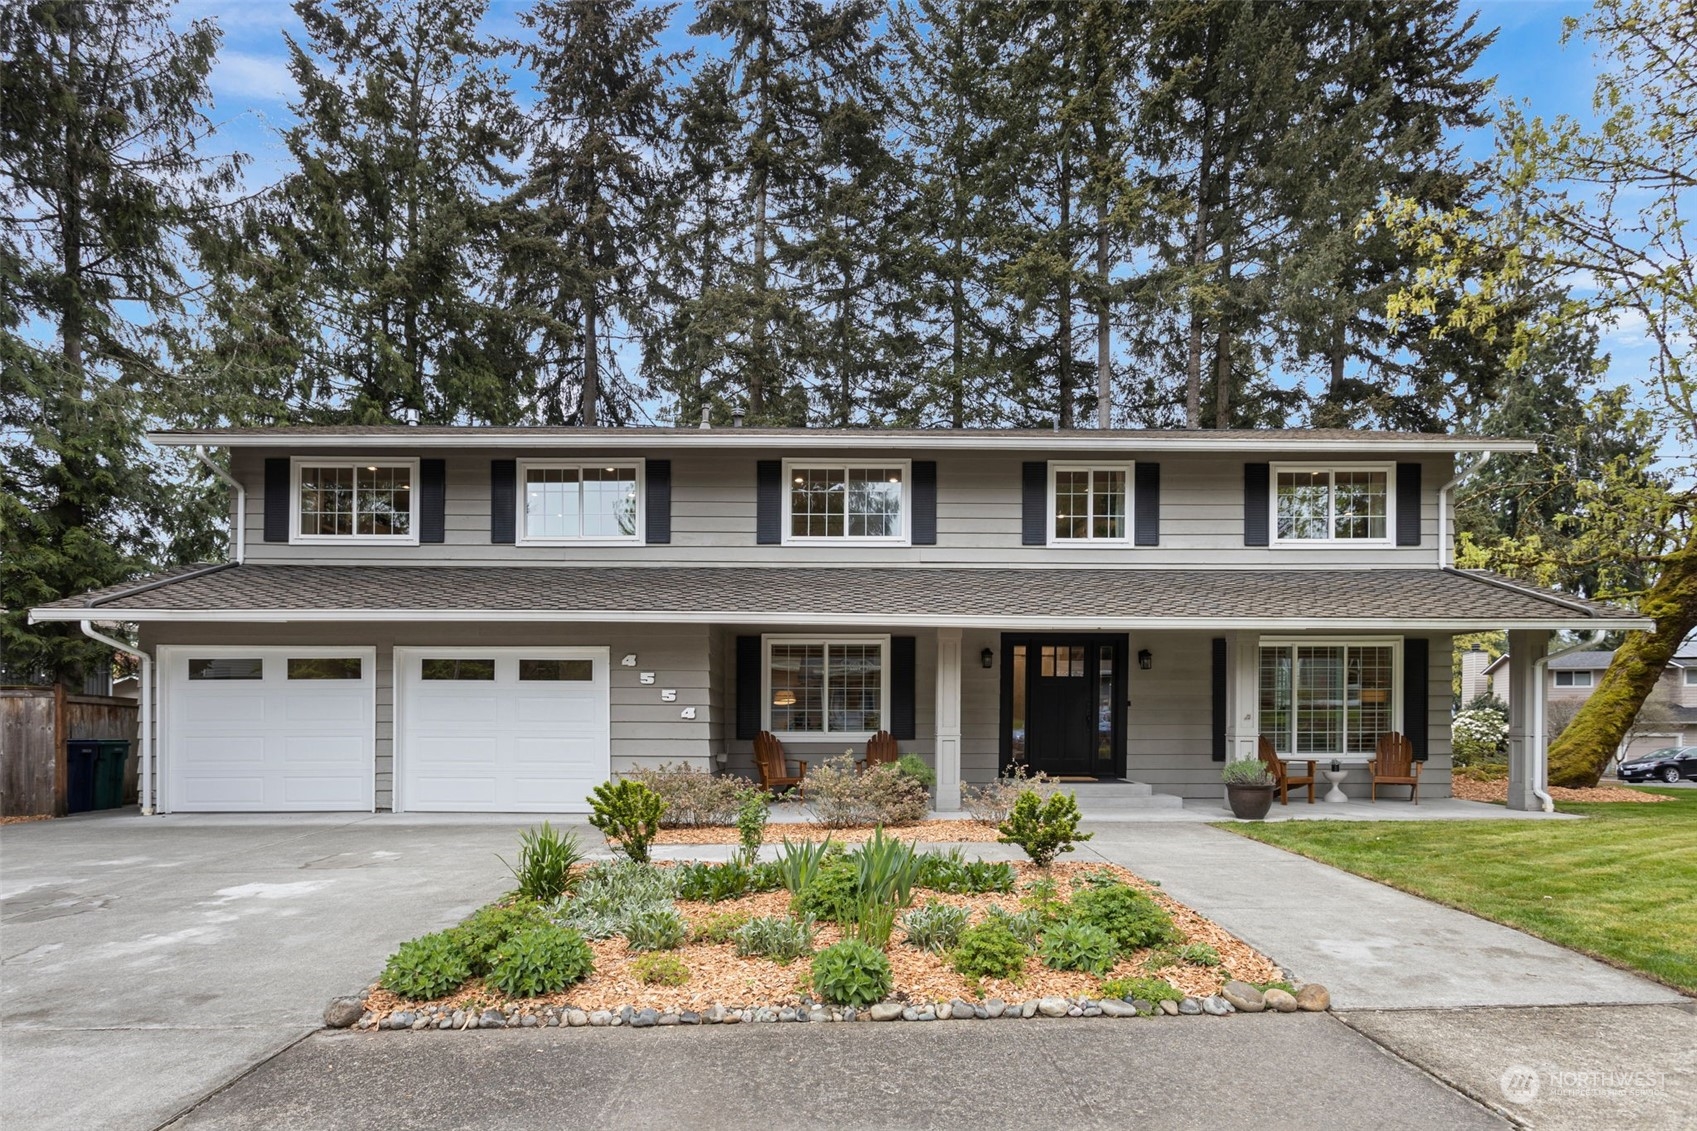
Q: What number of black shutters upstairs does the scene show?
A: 10